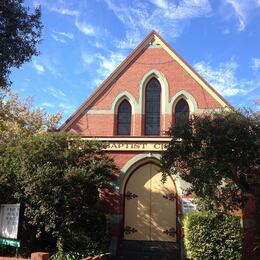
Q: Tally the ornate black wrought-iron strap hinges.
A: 4